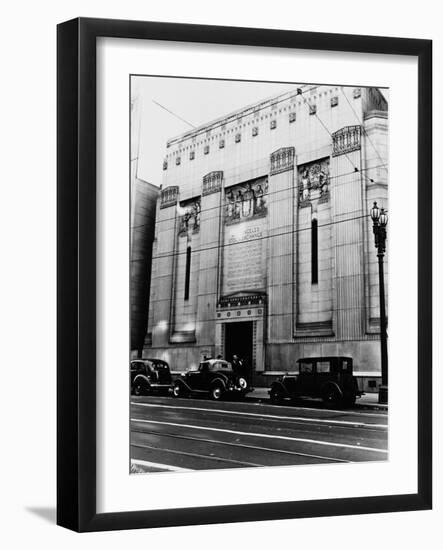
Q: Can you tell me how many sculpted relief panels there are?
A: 3